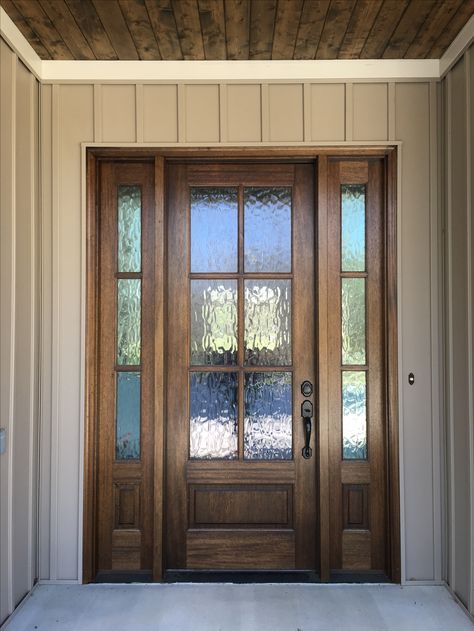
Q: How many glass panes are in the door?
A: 6